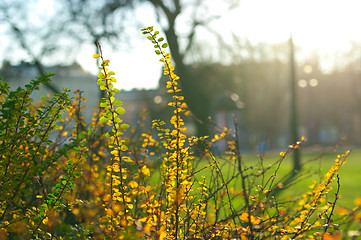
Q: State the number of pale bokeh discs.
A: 6